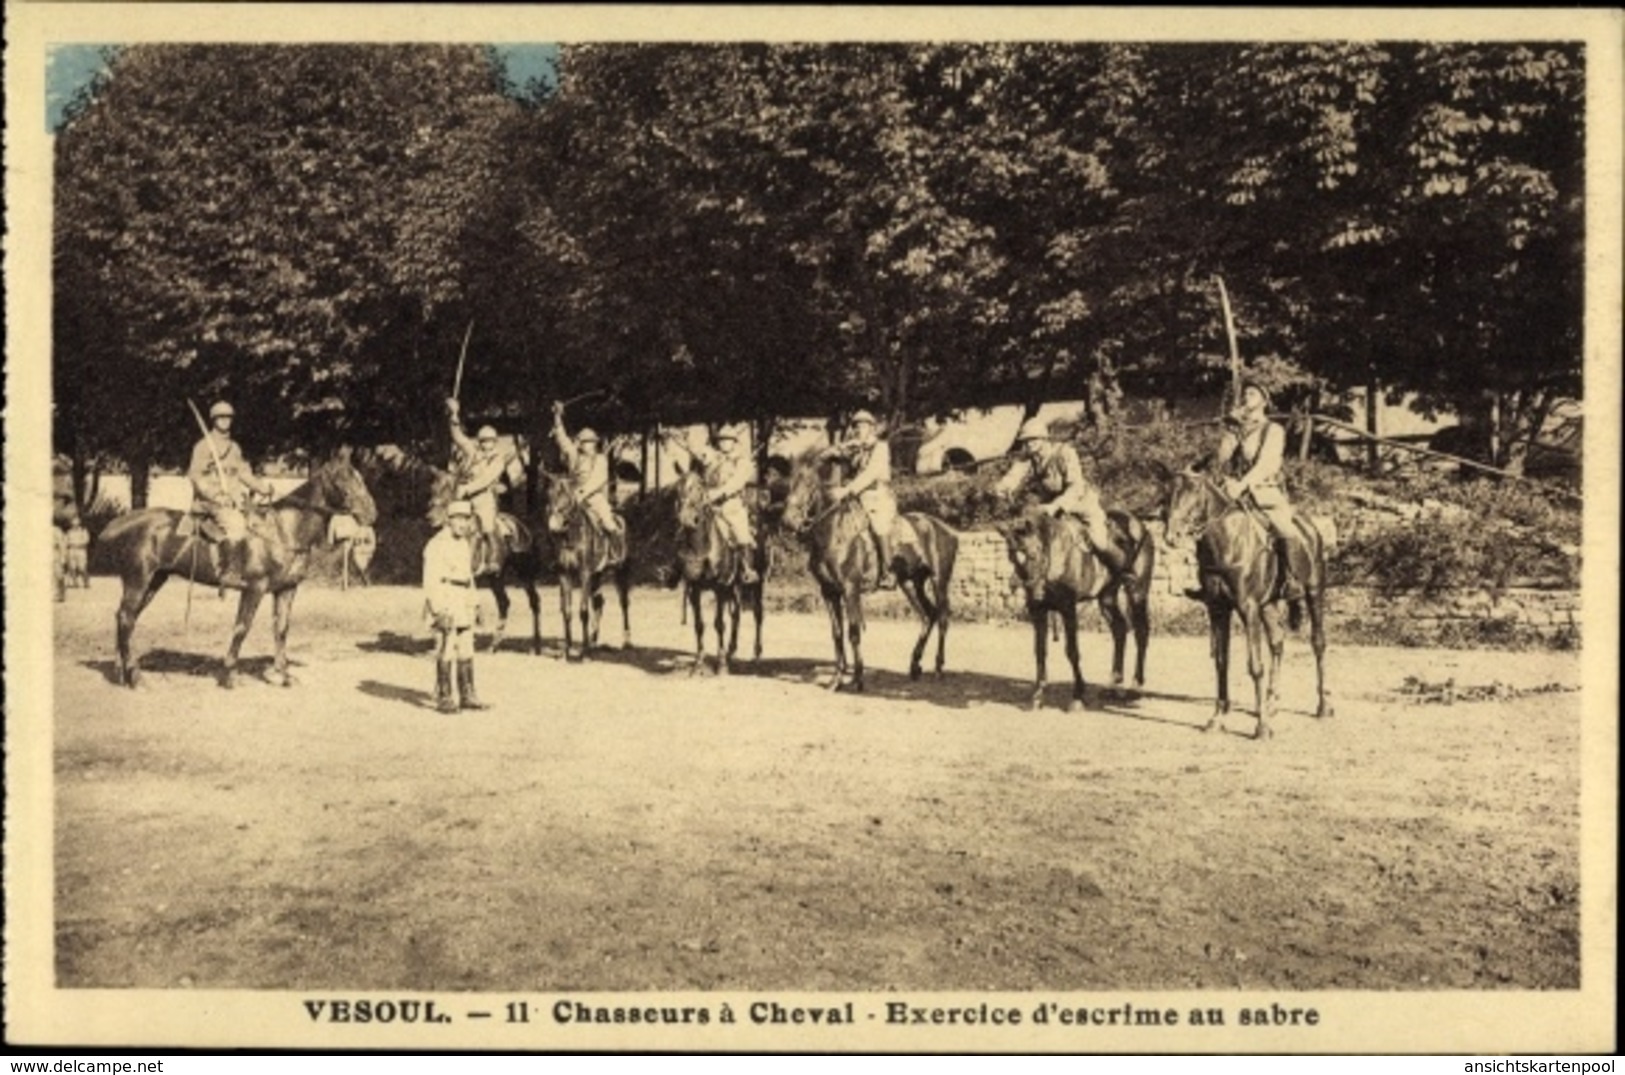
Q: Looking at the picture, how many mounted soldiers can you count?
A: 7